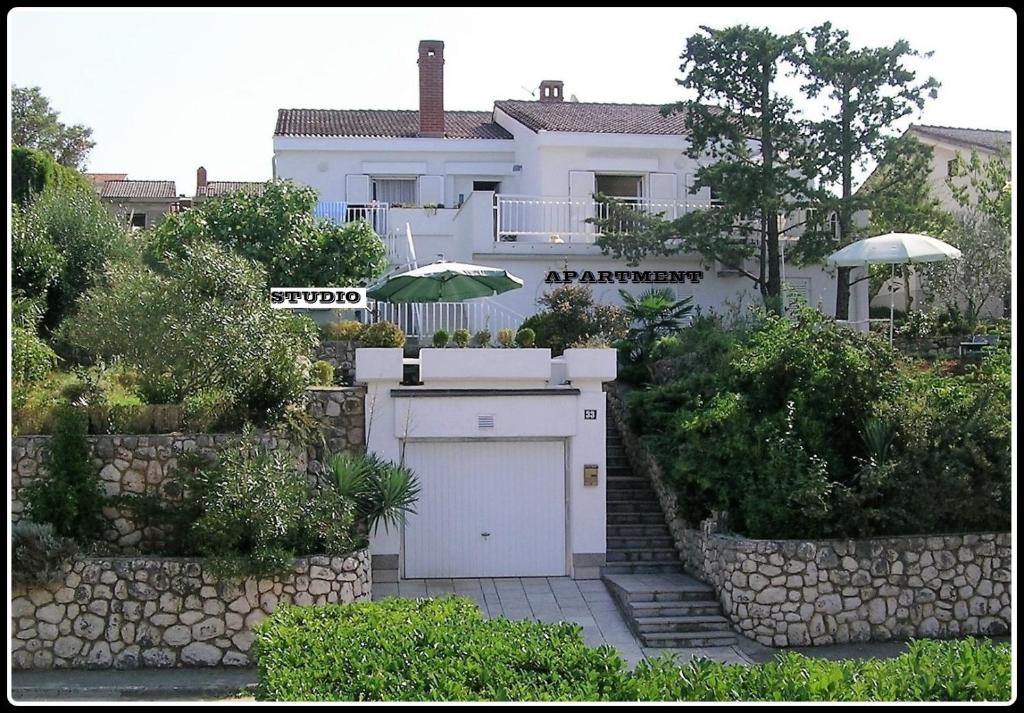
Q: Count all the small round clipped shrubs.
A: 5